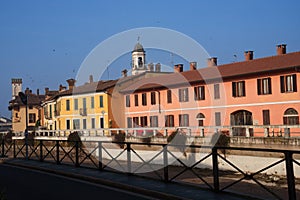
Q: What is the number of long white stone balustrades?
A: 1